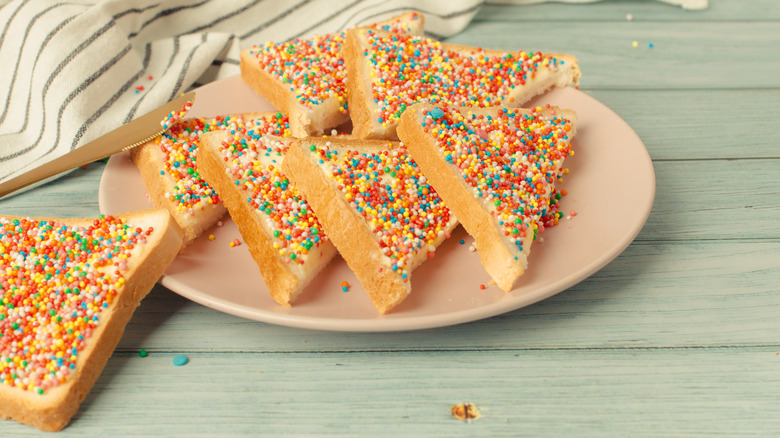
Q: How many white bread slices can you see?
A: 7